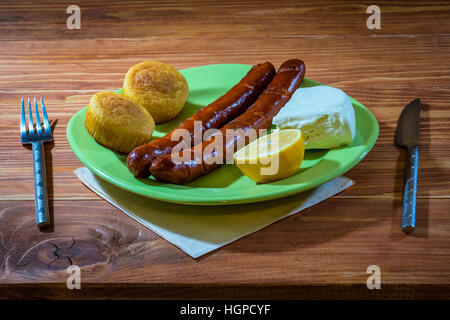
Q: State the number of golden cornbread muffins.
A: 2